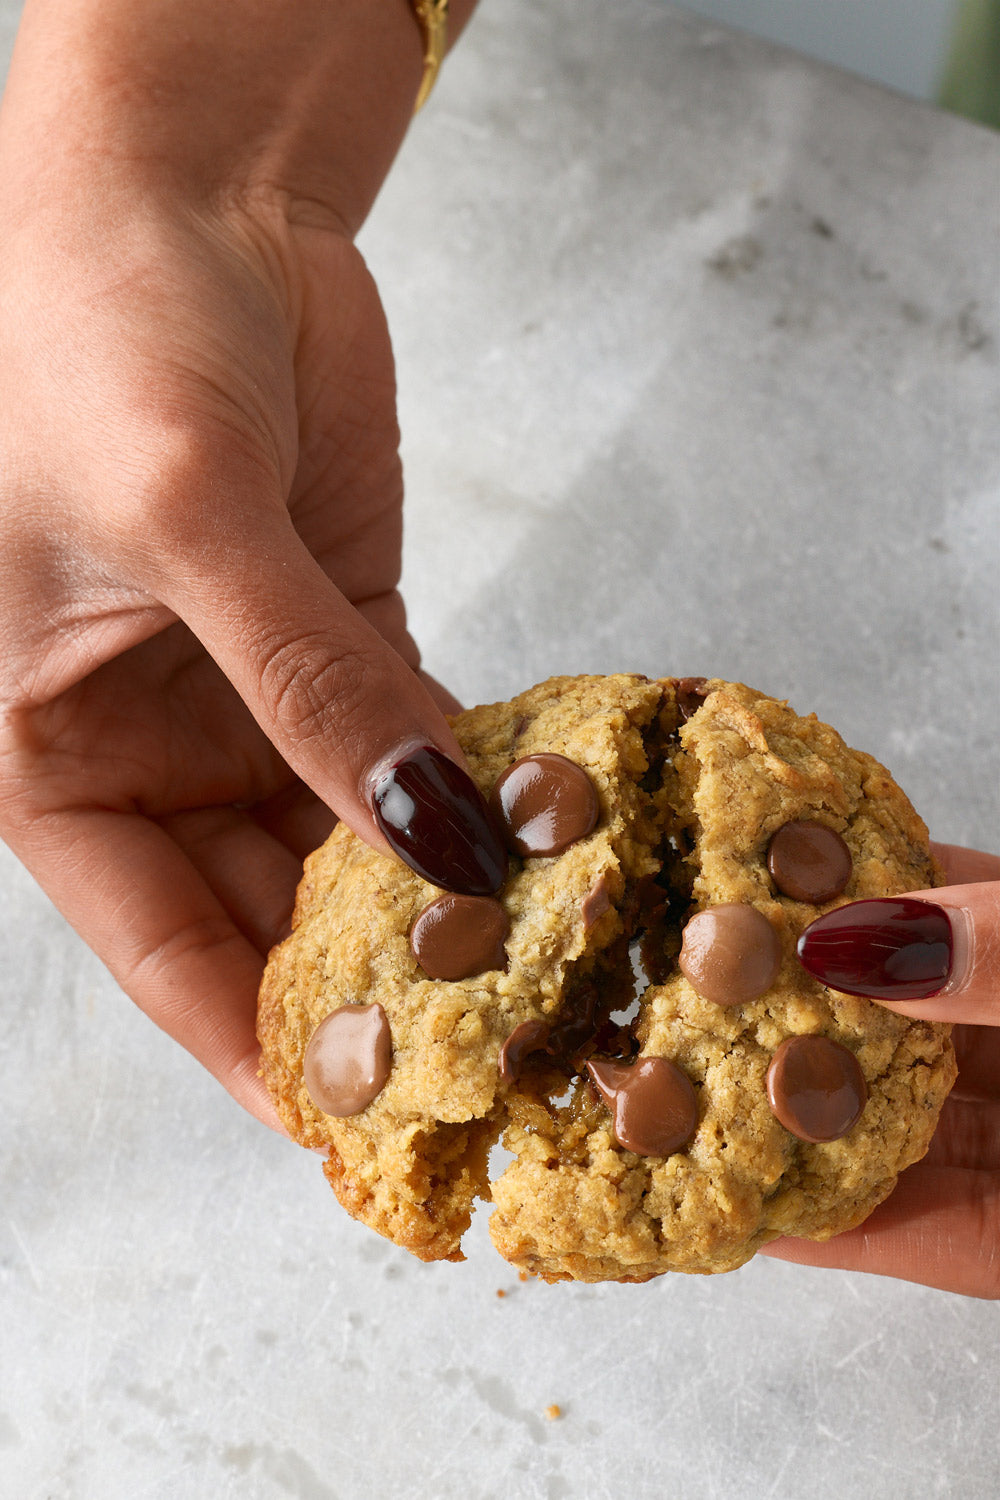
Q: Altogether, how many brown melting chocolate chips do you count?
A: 7